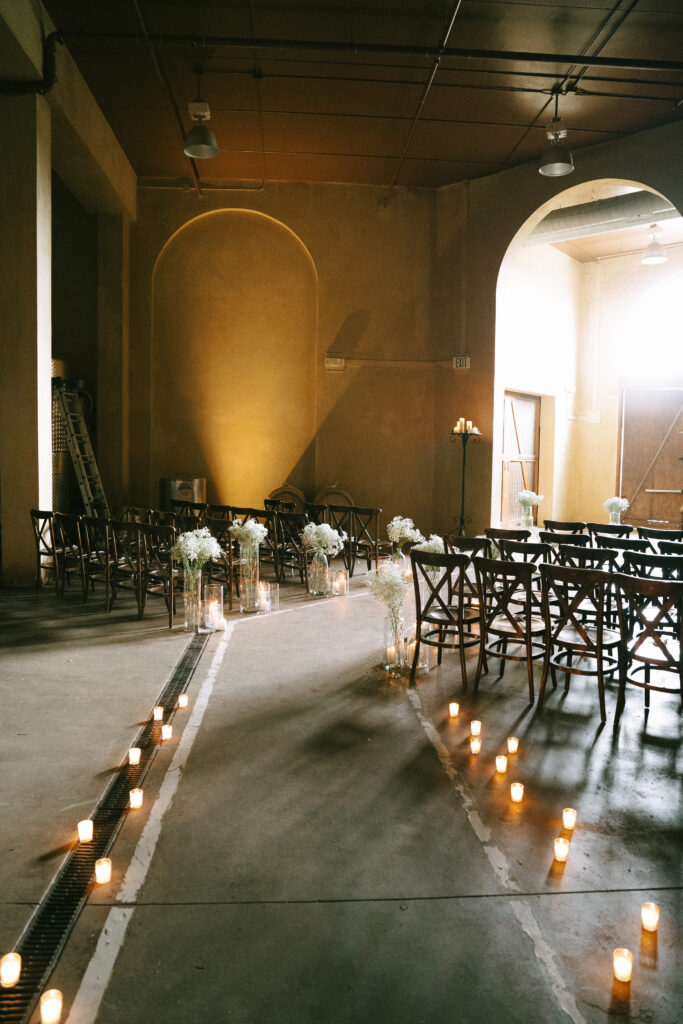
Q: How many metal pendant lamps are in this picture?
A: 3